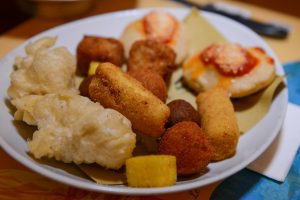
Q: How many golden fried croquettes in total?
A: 2